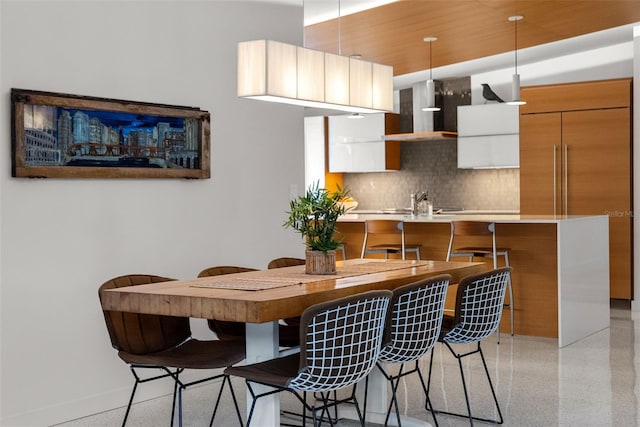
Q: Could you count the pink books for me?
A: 0